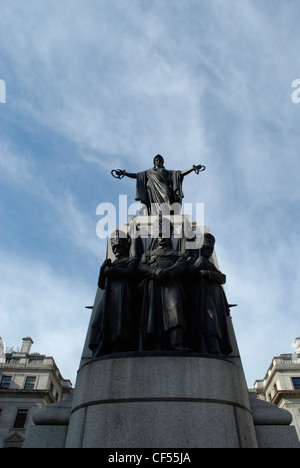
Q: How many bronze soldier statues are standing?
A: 3